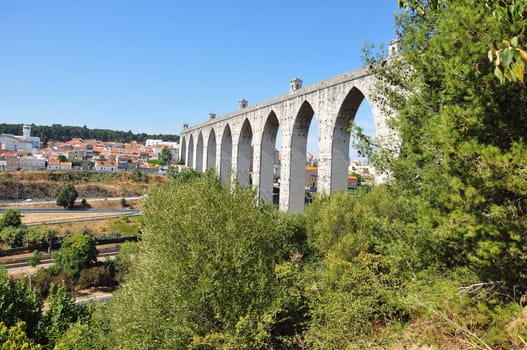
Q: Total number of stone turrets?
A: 5